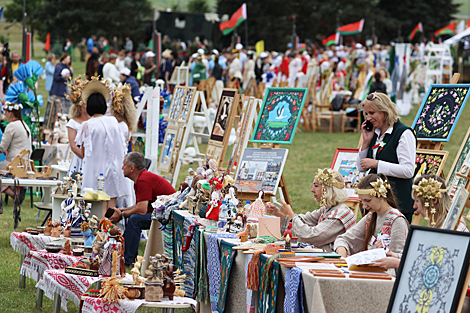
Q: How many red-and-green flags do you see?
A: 5